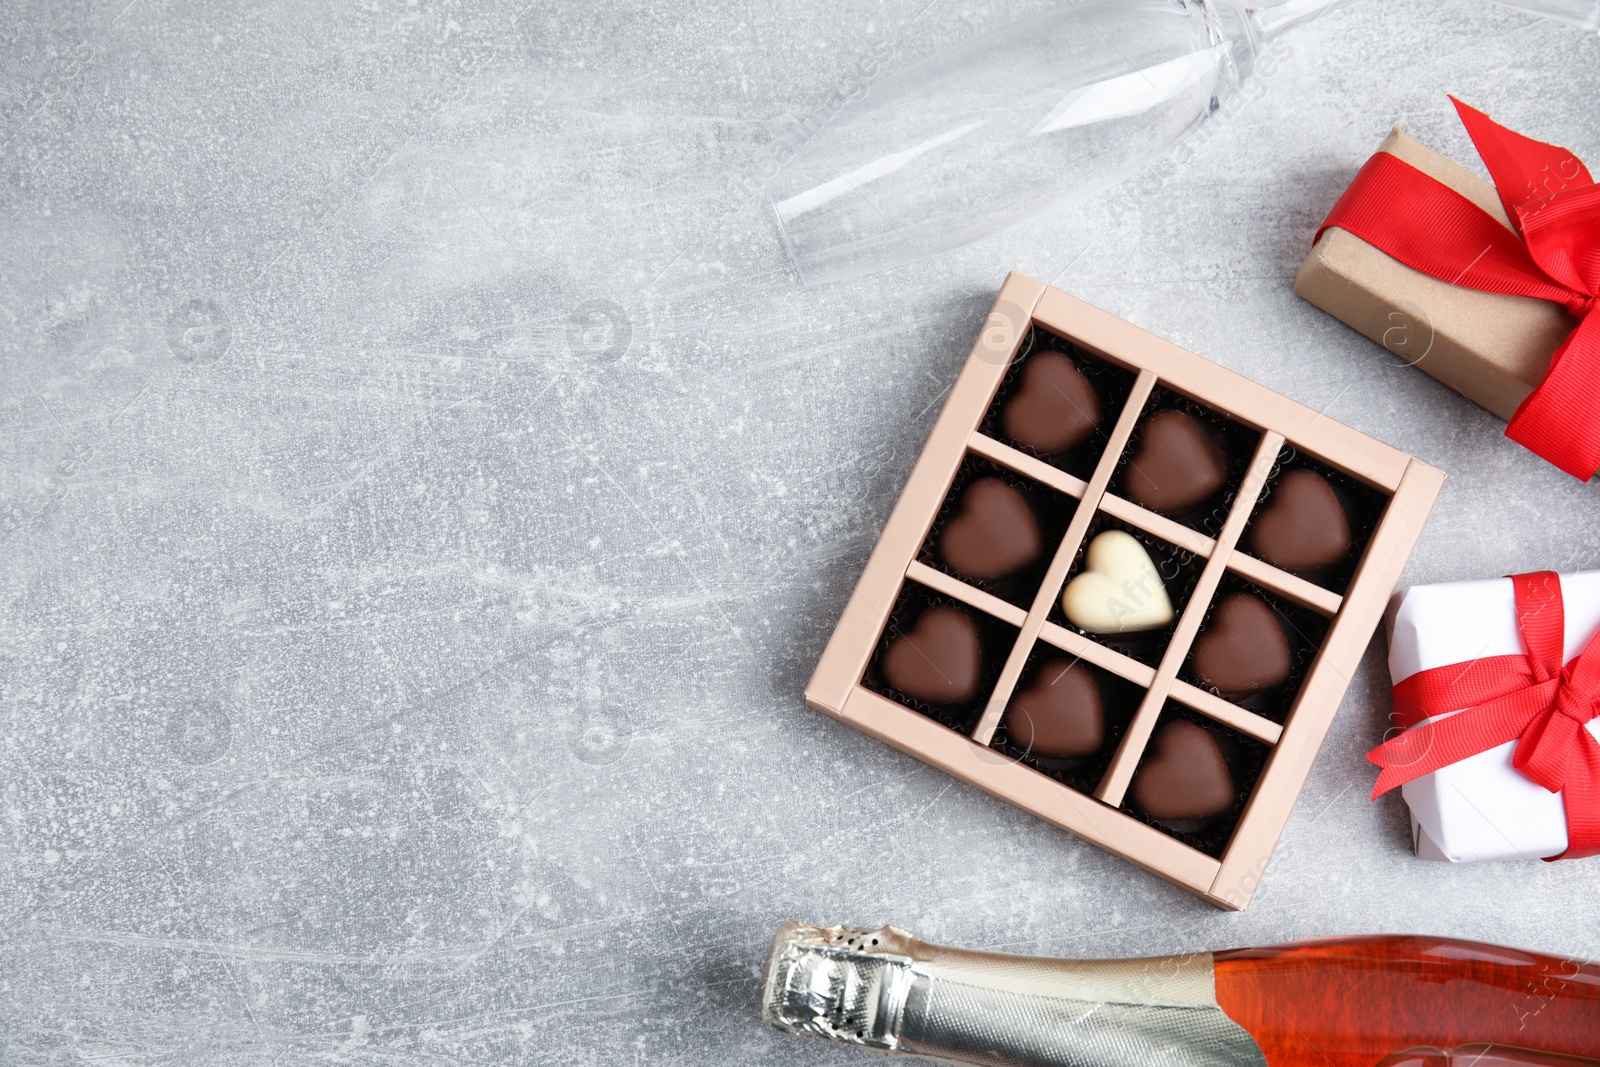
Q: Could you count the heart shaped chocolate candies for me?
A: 9